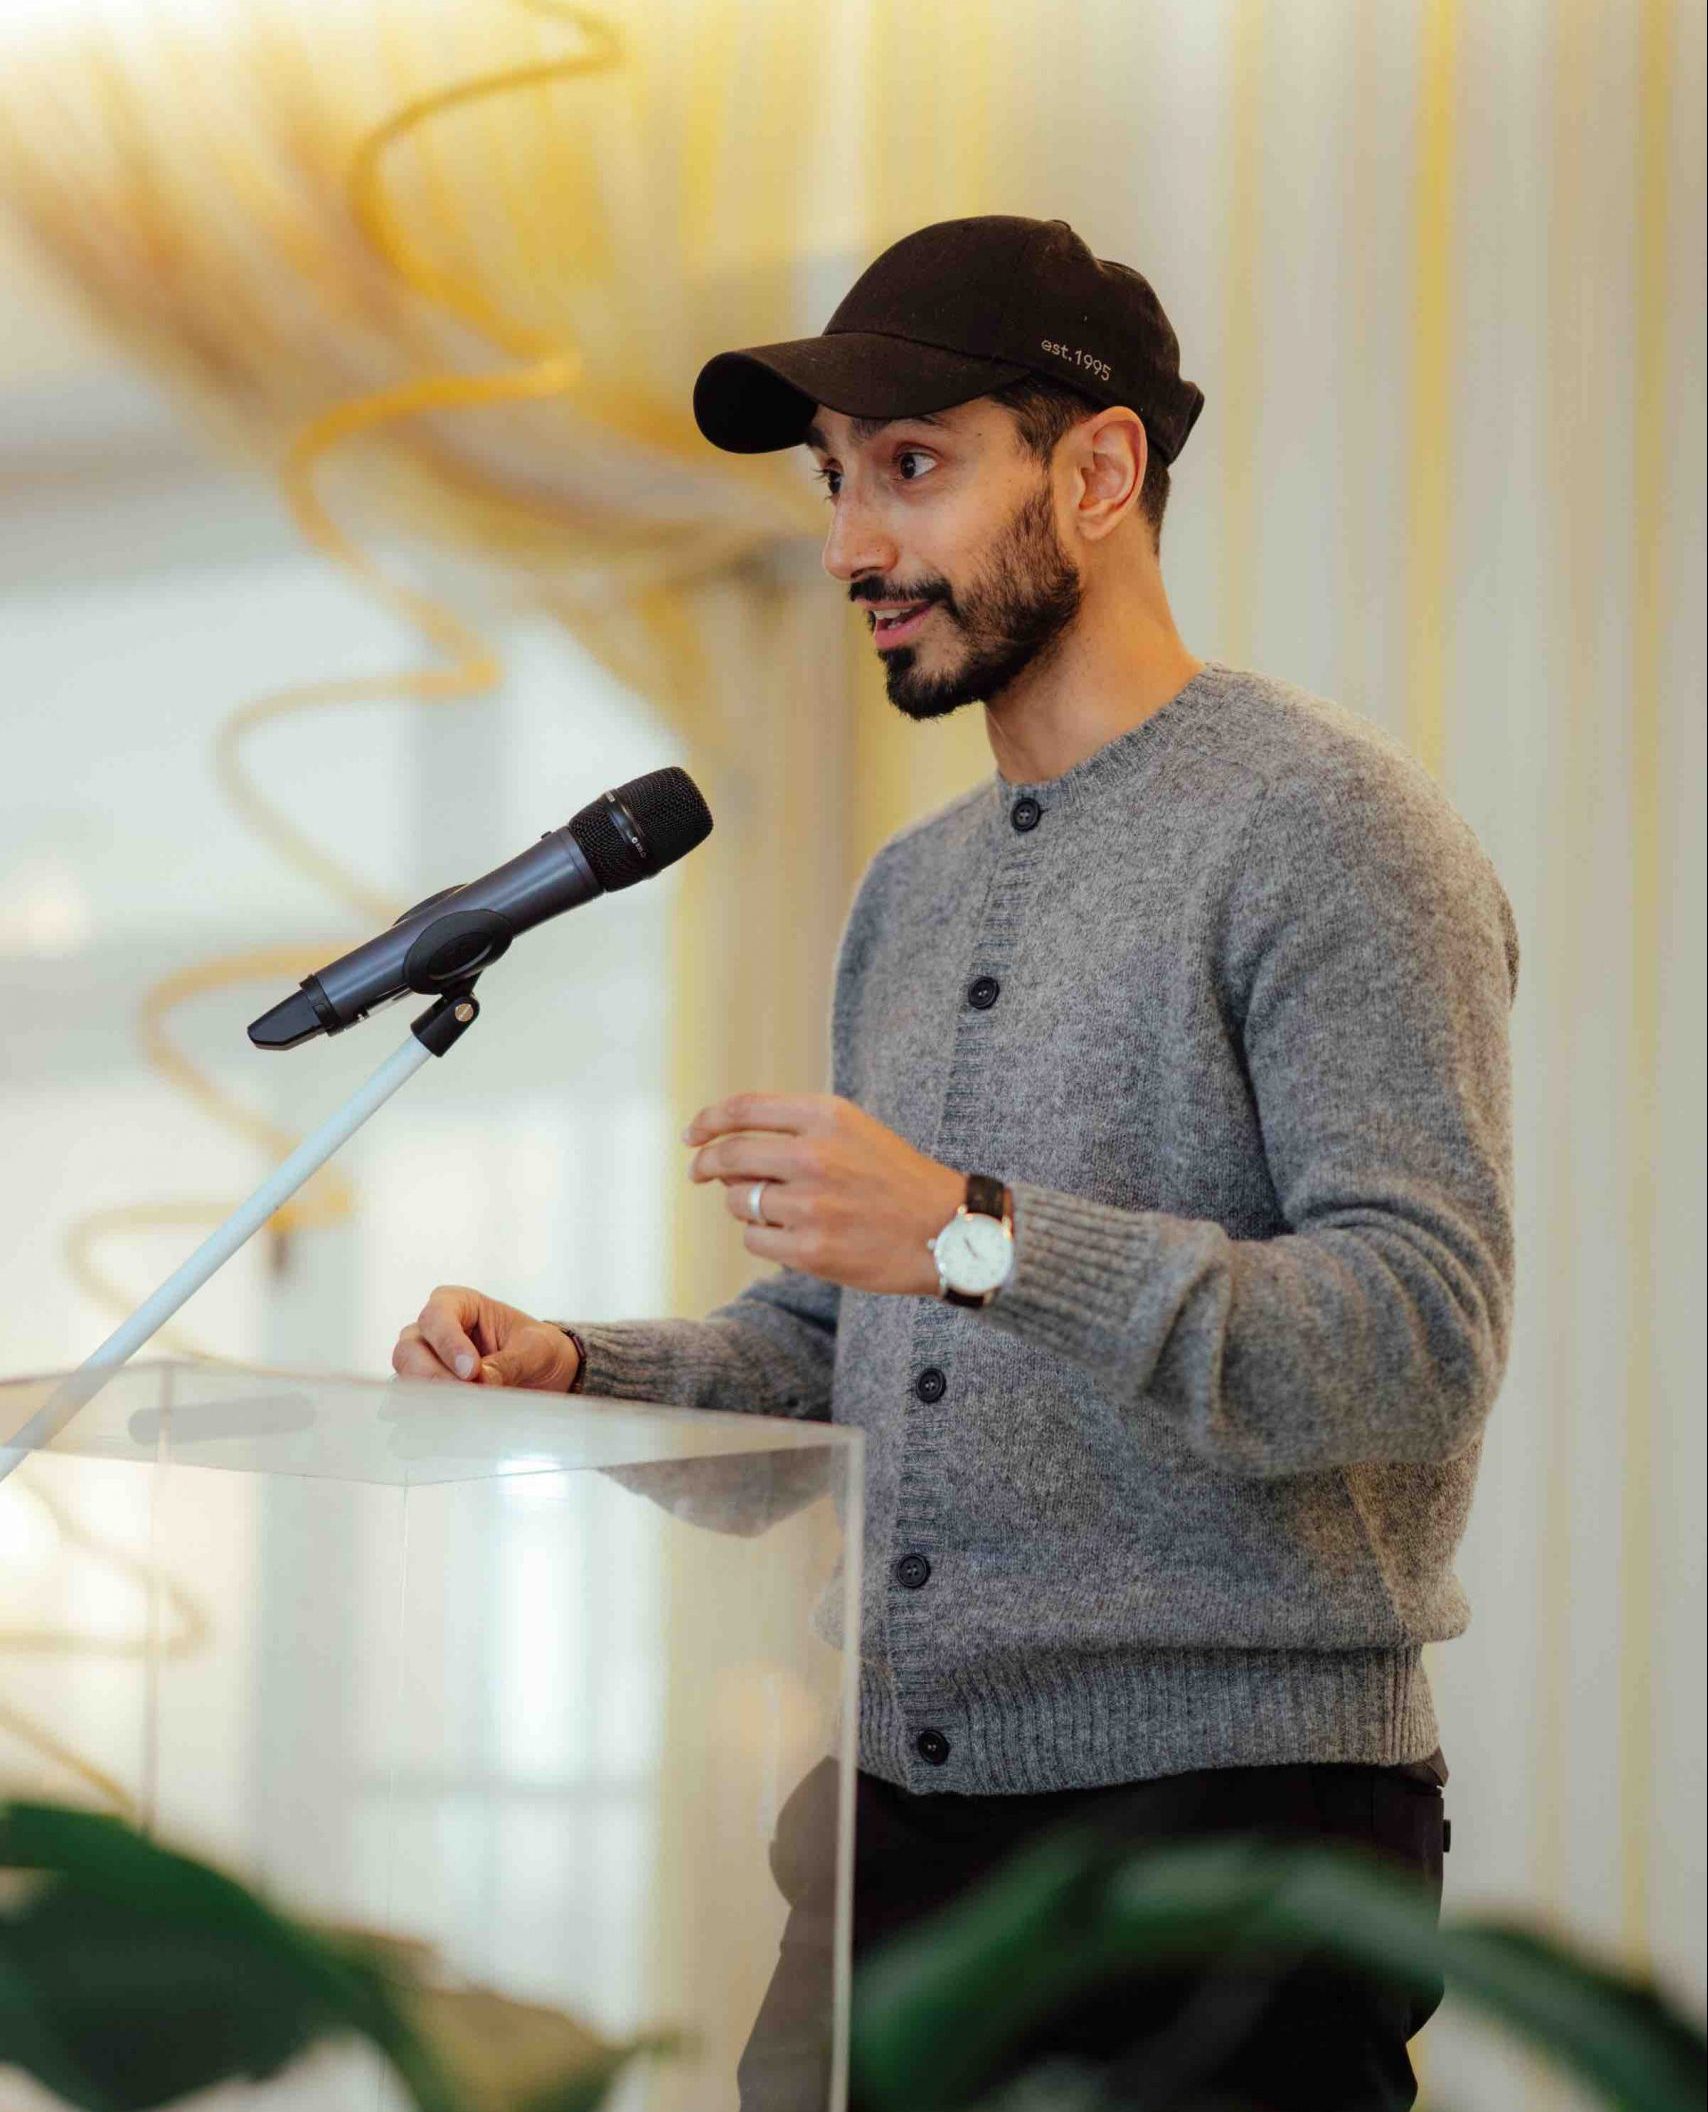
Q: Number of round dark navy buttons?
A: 5